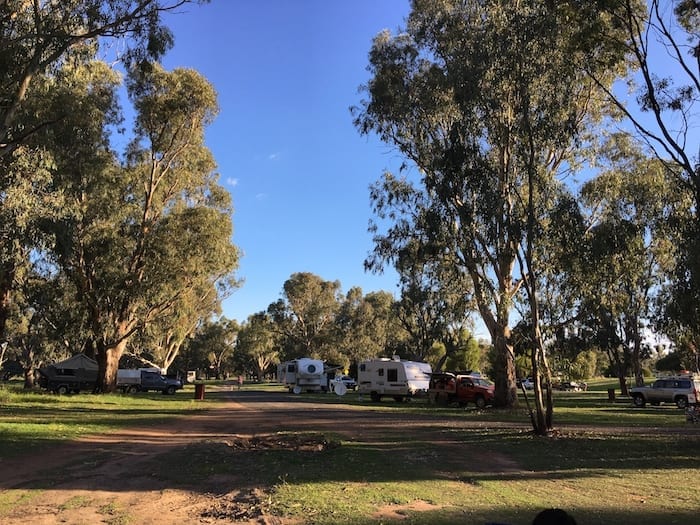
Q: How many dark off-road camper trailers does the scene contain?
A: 1